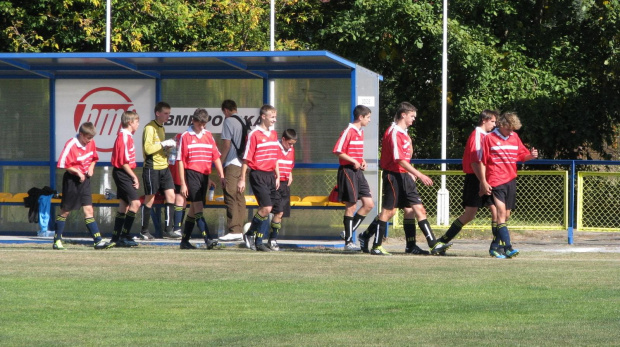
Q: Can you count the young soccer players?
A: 11